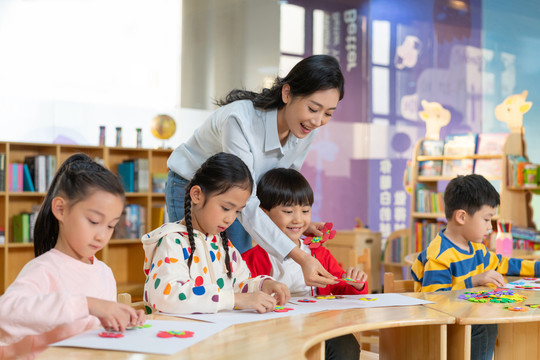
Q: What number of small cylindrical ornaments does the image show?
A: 3